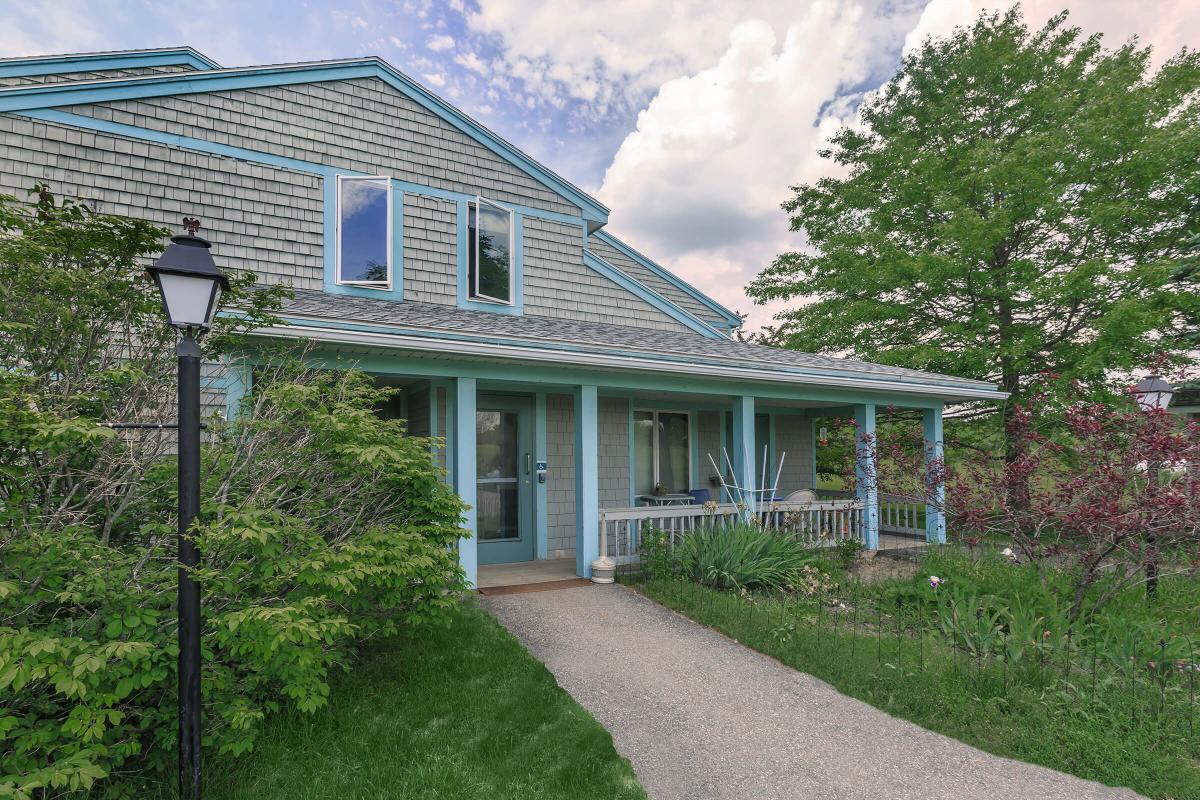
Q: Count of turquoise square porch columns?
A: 5